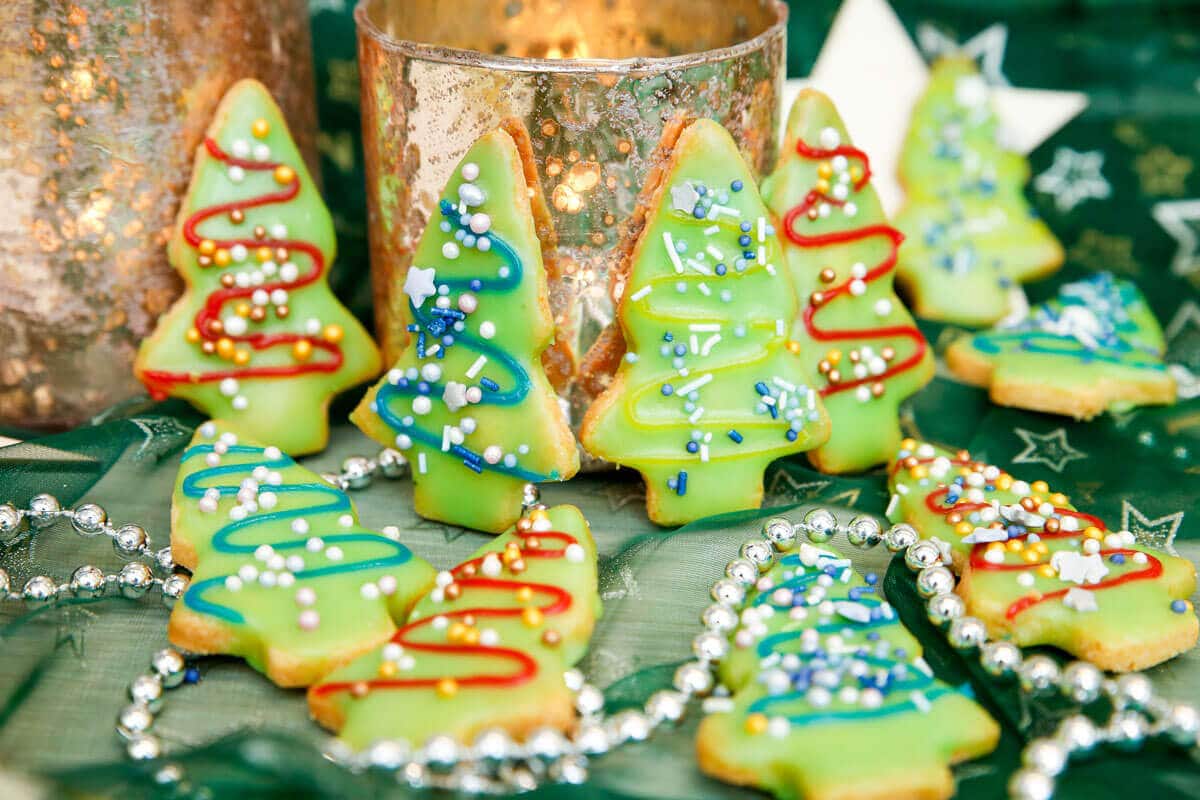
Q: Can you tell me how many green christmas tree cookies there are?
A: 10